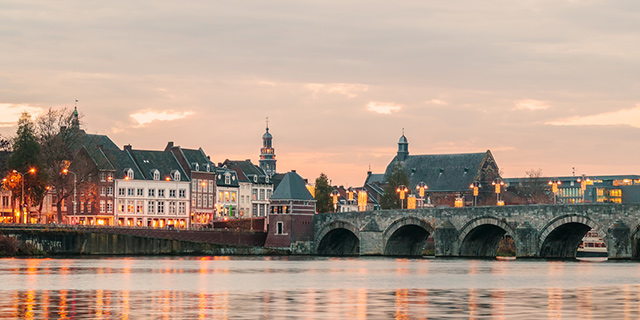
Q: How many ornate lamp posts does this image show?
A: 8